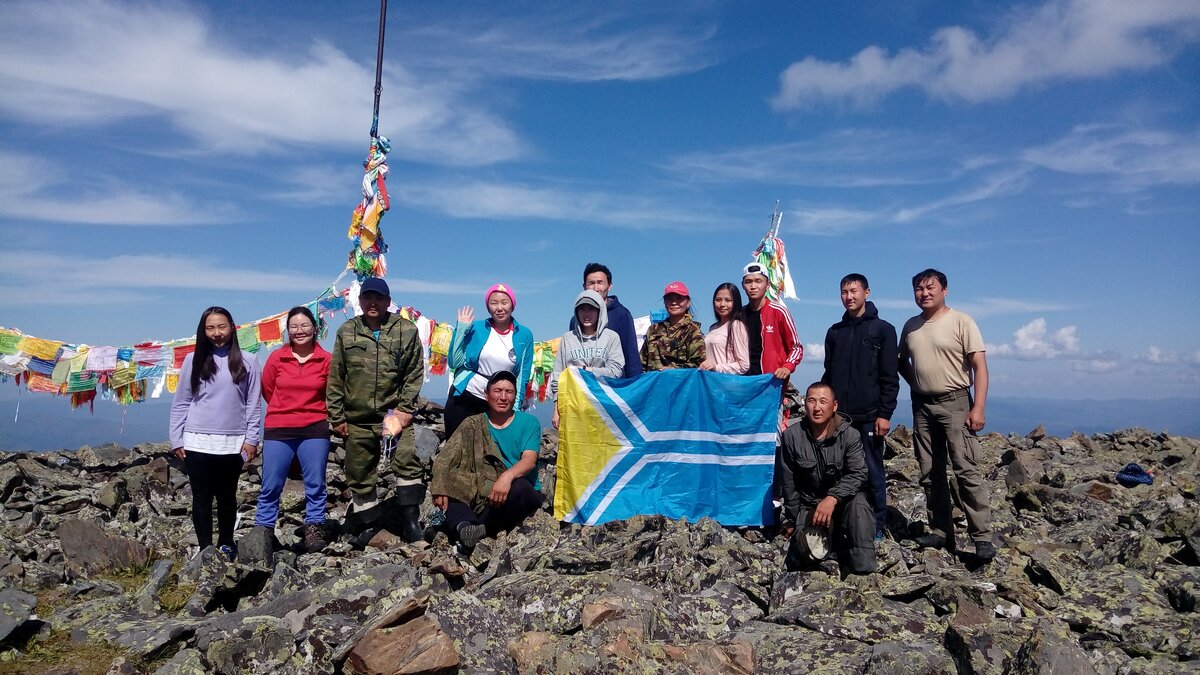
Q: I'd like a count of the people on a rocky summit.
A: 13